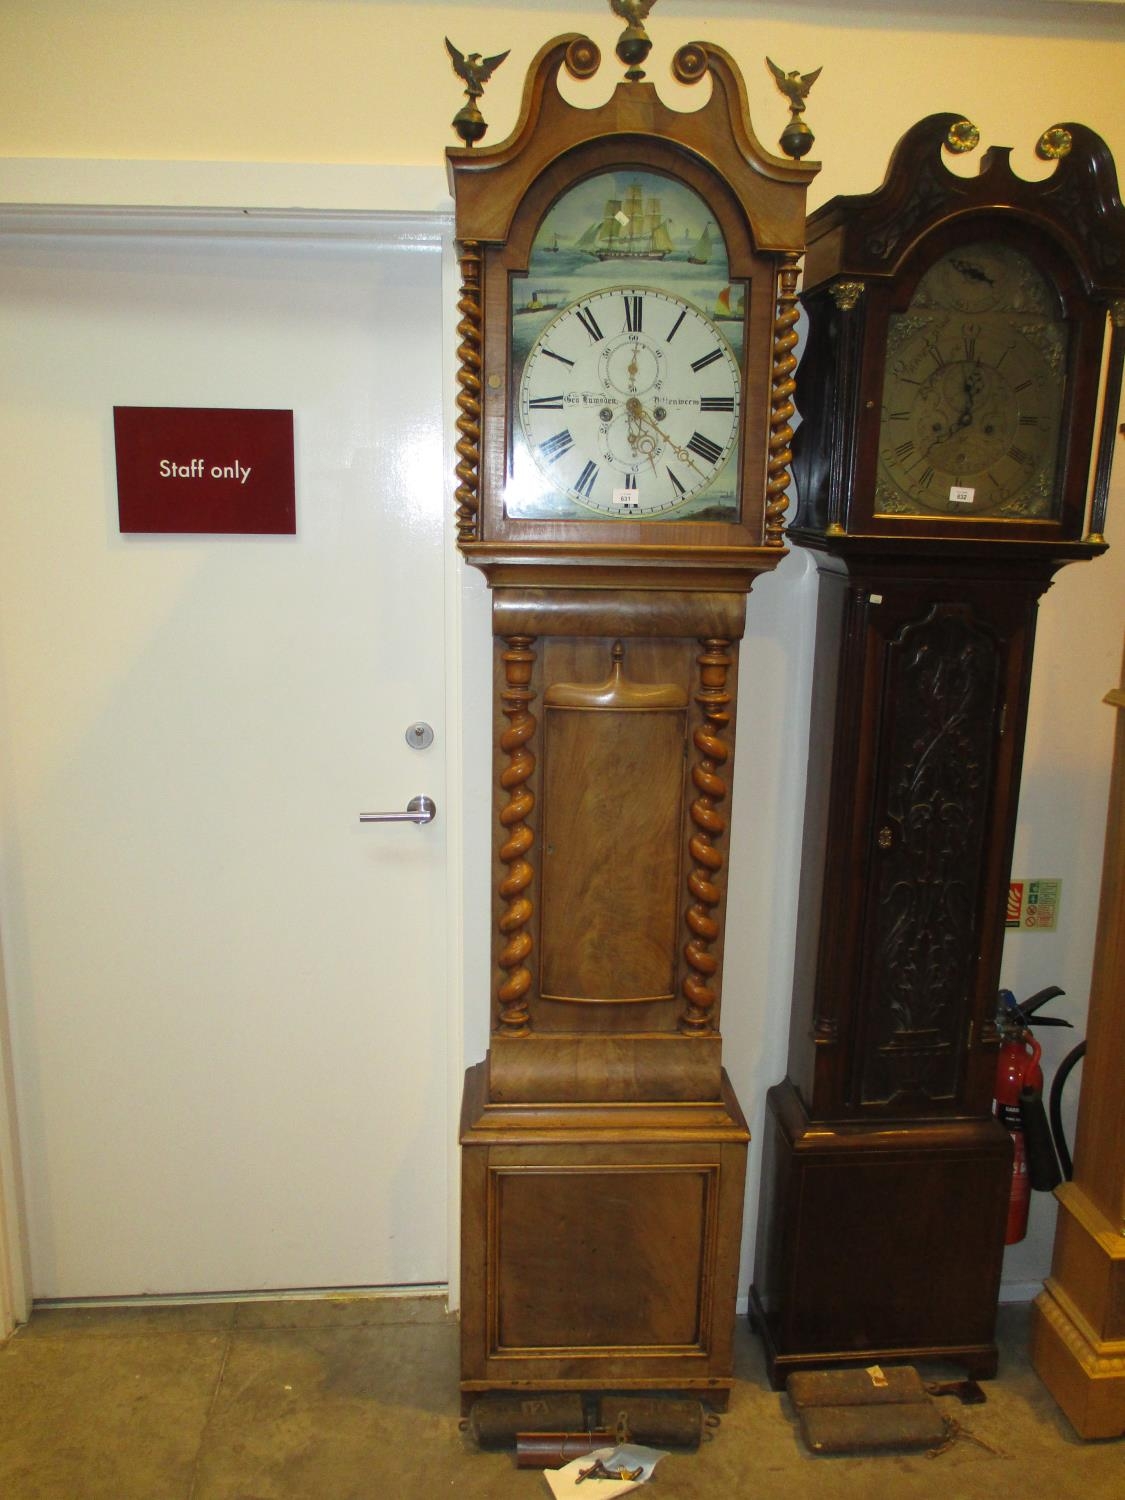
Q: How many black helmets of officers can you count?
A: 0